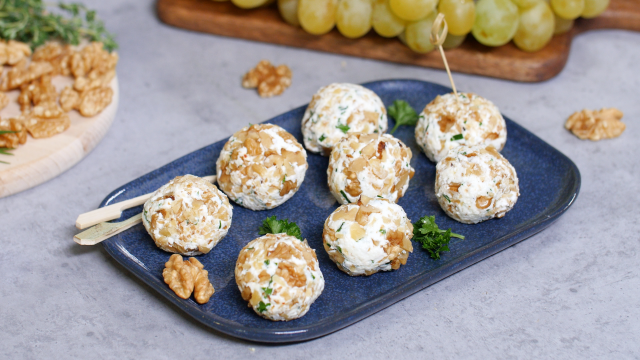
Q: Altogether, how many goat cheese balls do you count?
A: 8